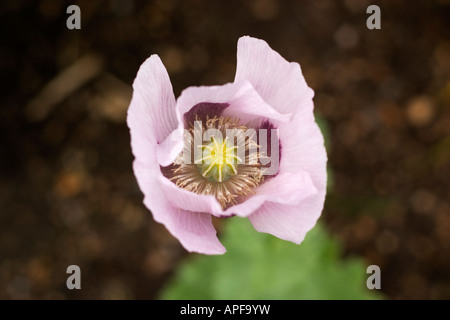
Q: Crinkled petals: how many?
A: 4